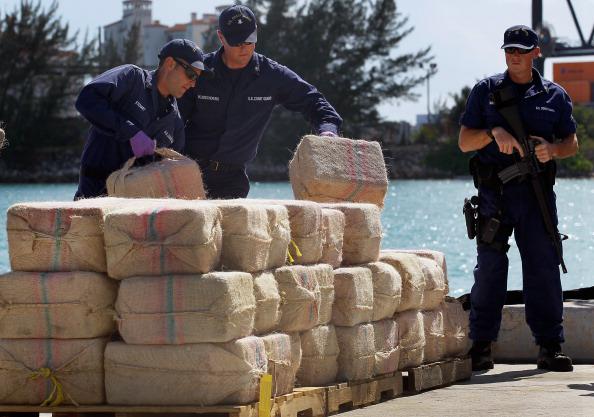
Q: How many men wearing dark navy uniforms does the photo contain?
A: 3